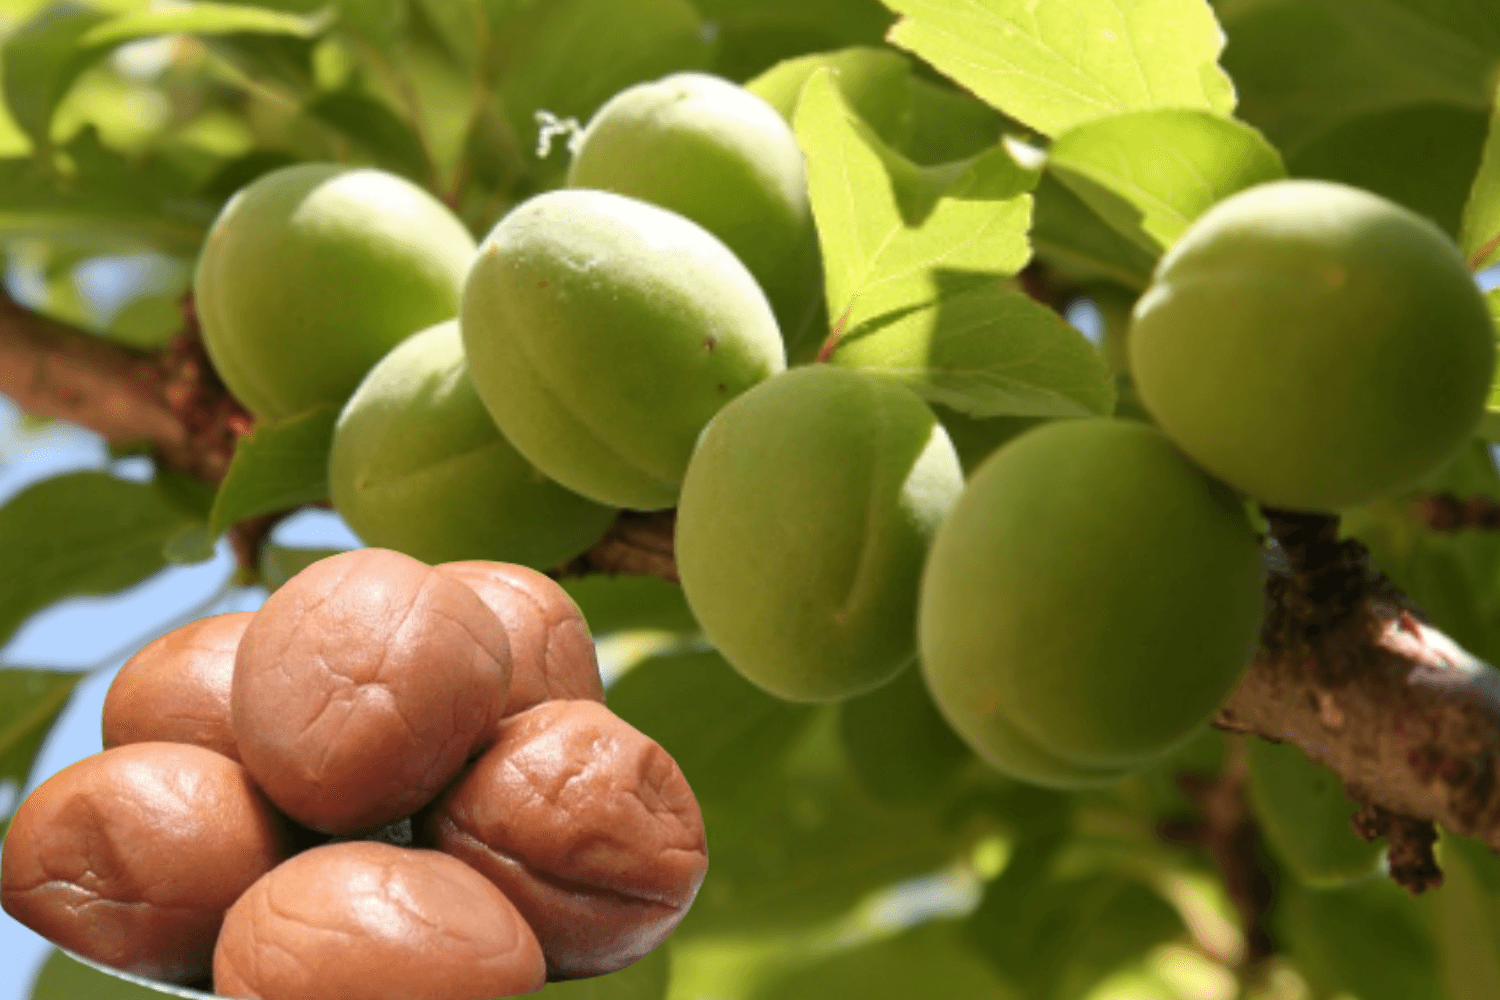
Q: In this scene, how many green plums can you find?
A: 7